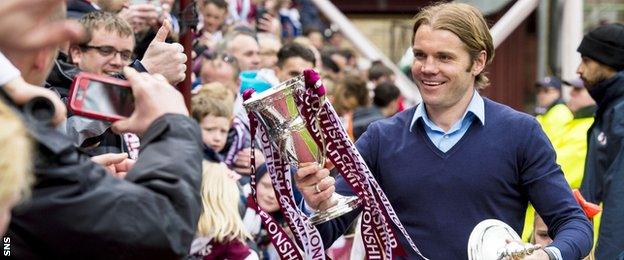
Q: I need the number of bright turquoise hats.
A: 1